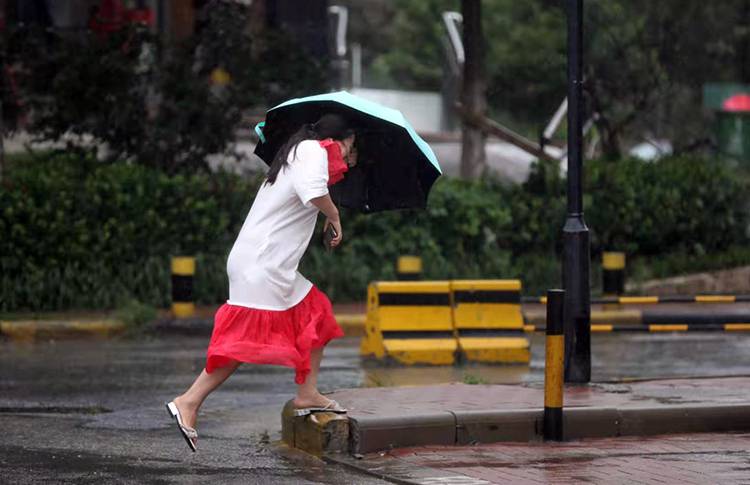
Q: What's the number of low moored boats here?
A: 0